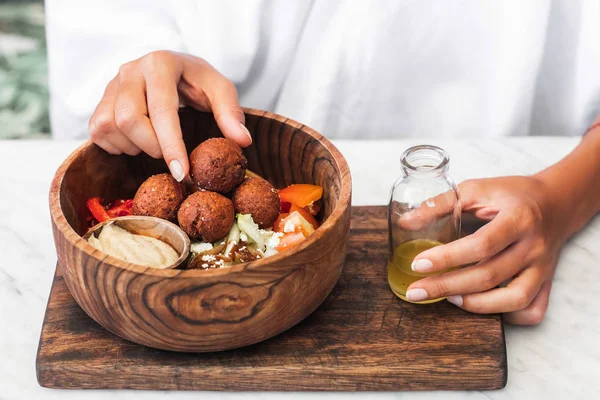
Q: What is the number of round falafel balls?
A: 4